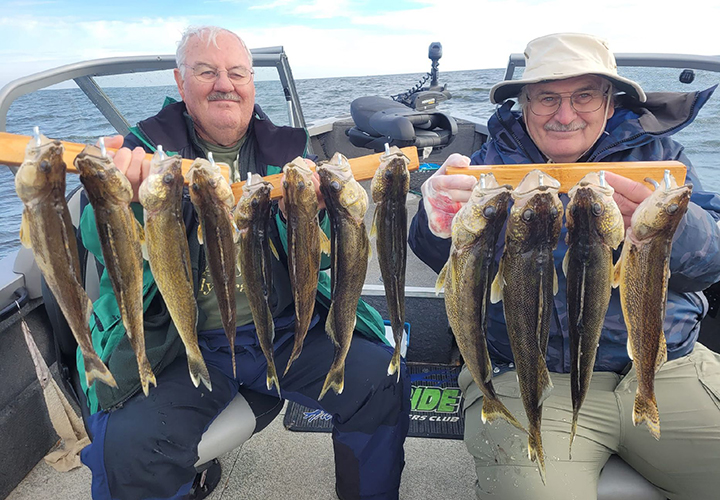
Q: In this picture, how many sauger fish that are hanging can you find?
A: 12